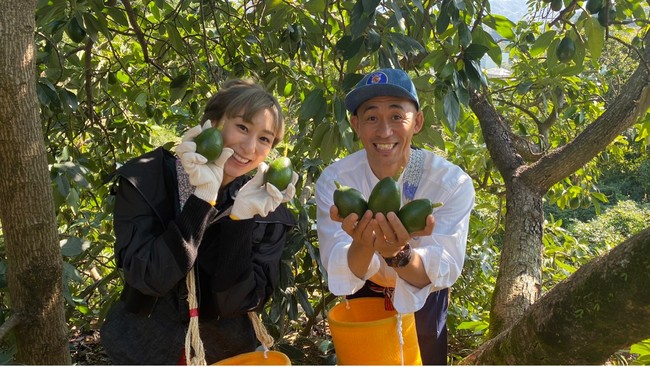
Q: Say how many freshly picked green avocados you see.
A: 5